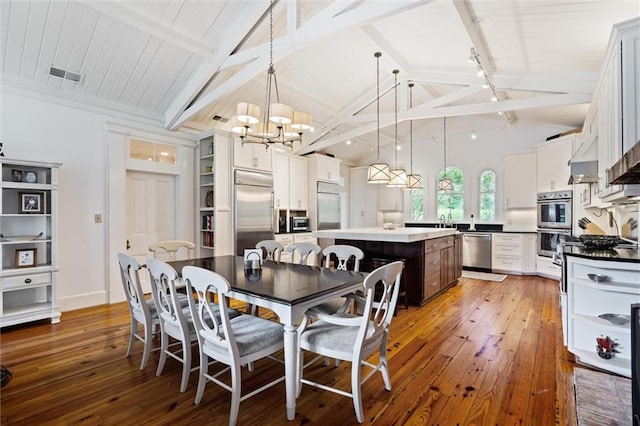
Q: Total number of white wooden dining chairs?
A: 8